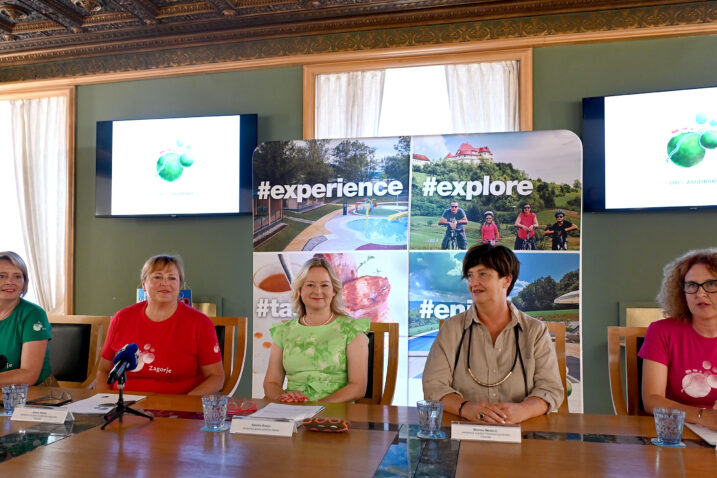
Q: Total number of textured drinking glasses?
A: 4